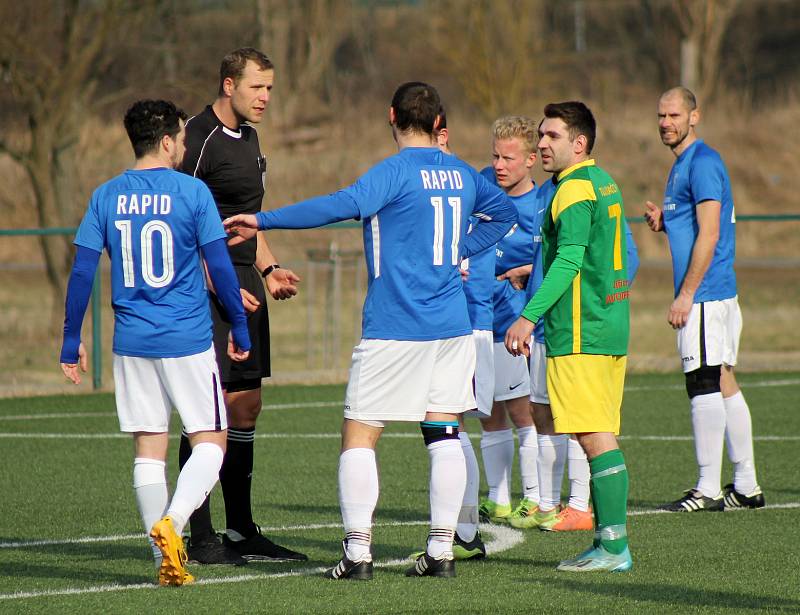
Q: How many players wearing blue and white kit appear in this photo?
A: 6